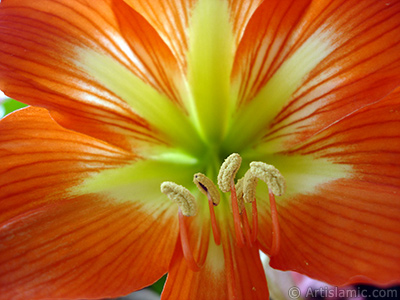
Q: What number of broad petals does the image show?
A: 6